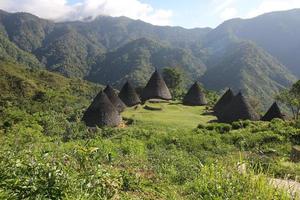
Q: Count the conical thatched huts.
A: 8